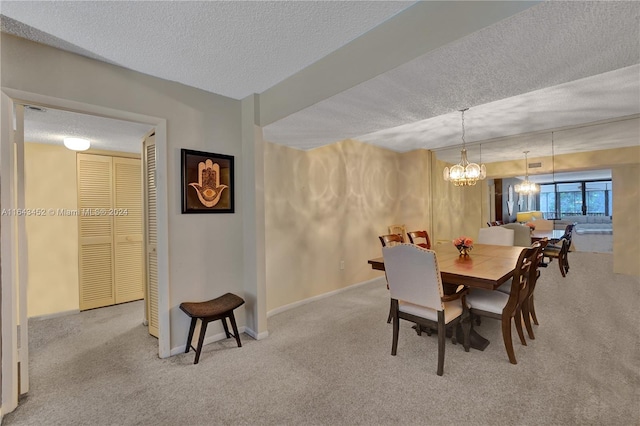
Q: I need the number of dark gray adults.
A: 0